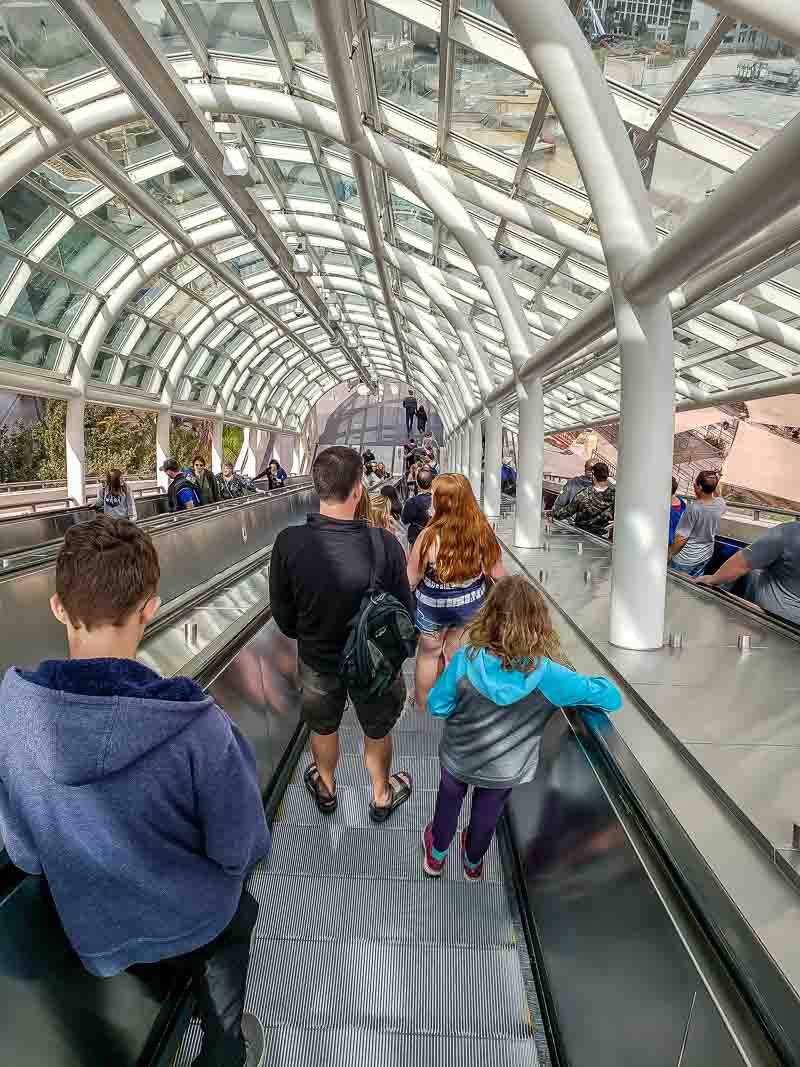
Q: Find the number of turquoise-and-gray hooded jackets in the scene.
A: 1